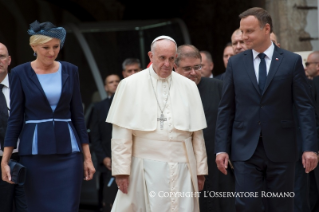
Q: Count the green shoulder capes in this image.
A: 0